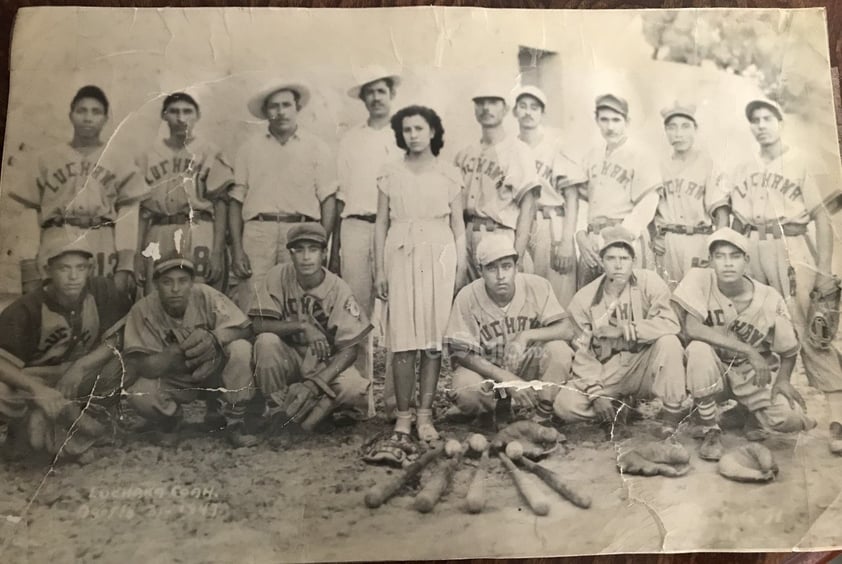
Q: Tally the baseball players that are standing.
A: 7